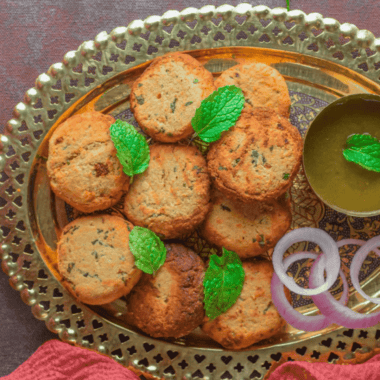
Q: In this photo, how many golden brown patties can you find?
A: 9